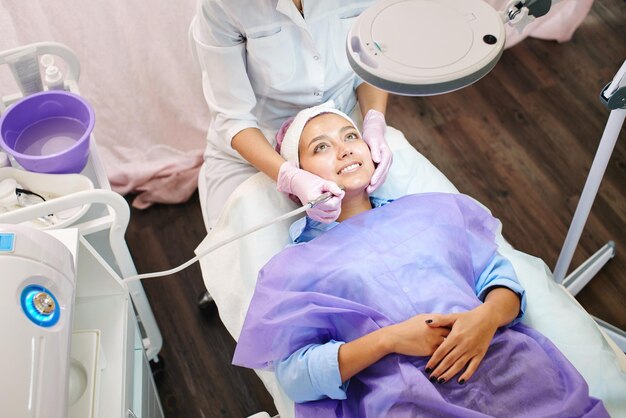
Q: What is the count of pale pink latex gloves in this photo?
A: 2